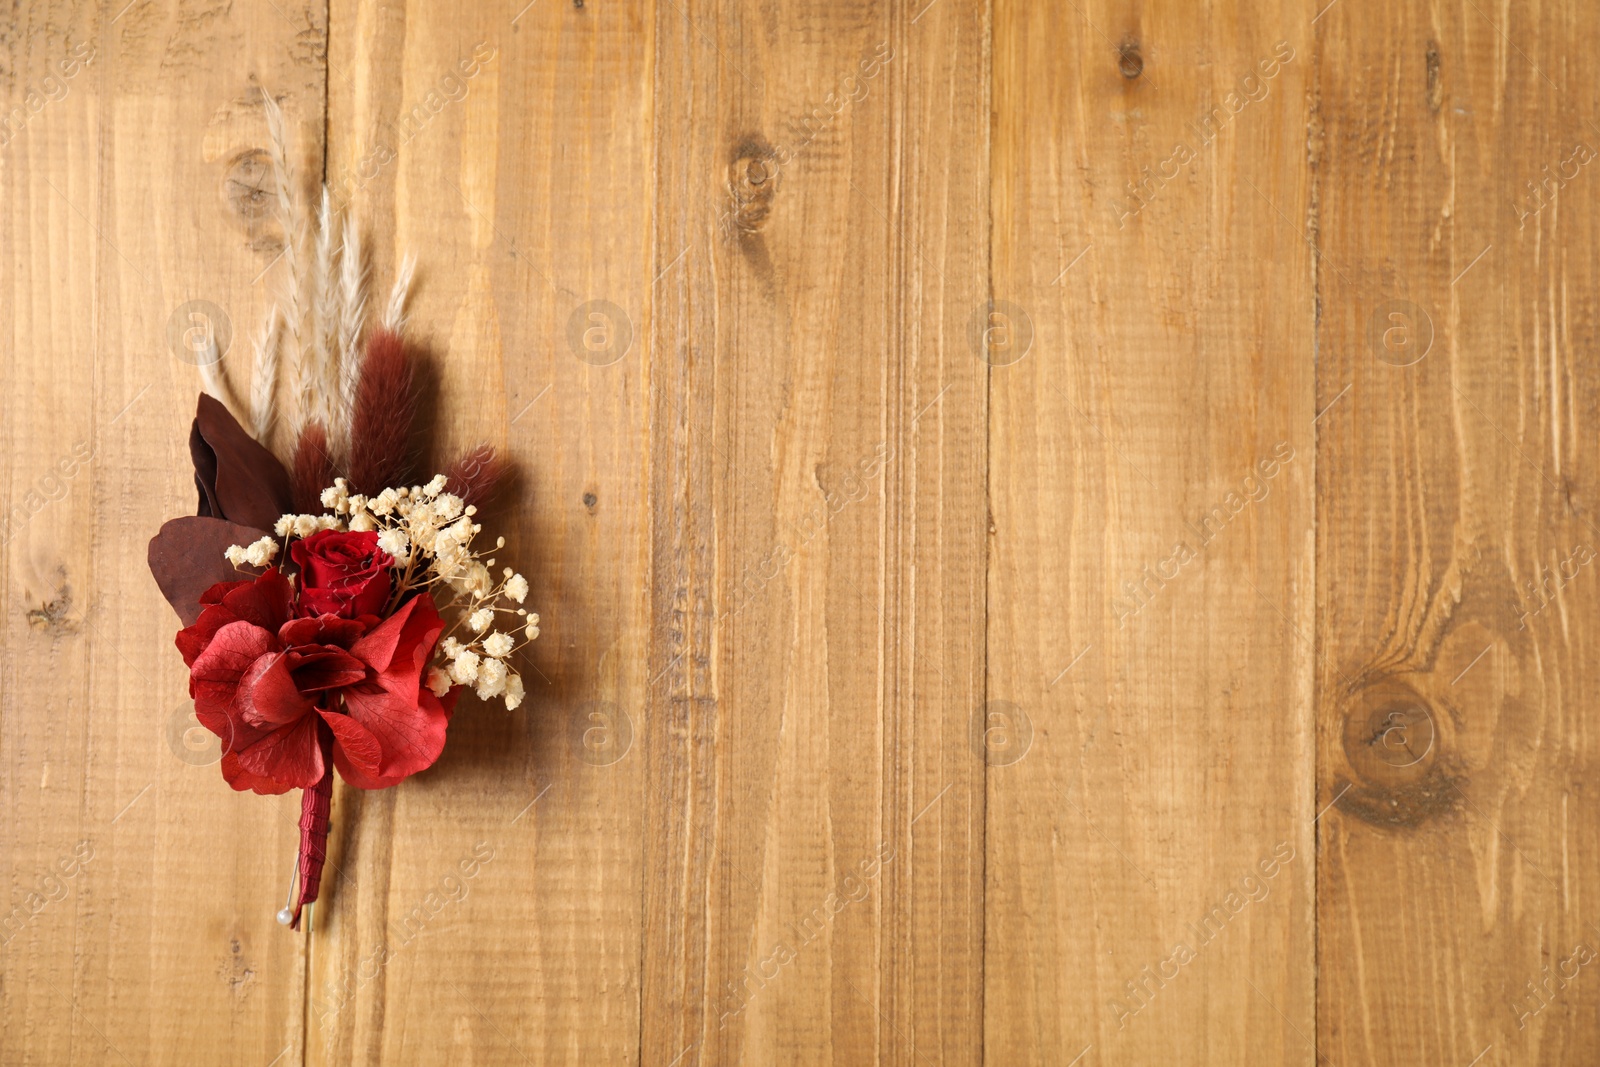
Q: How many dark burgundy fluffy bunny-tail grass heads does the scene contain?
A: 3